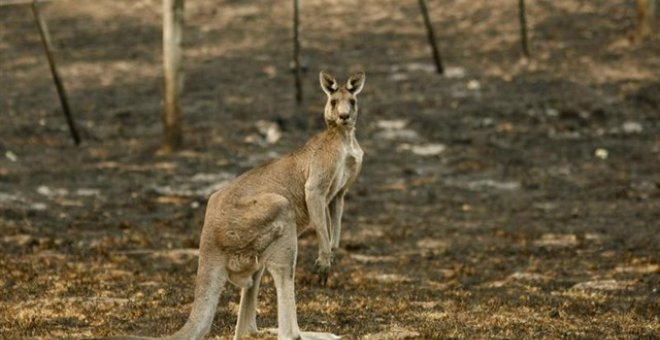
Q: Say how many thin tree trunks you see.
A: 4